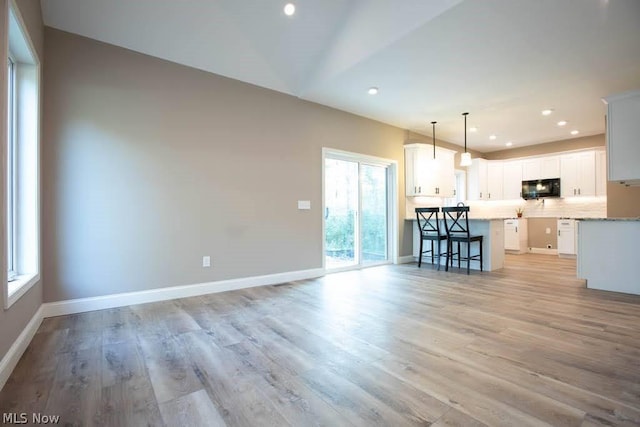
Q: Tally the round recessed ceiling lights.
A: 8